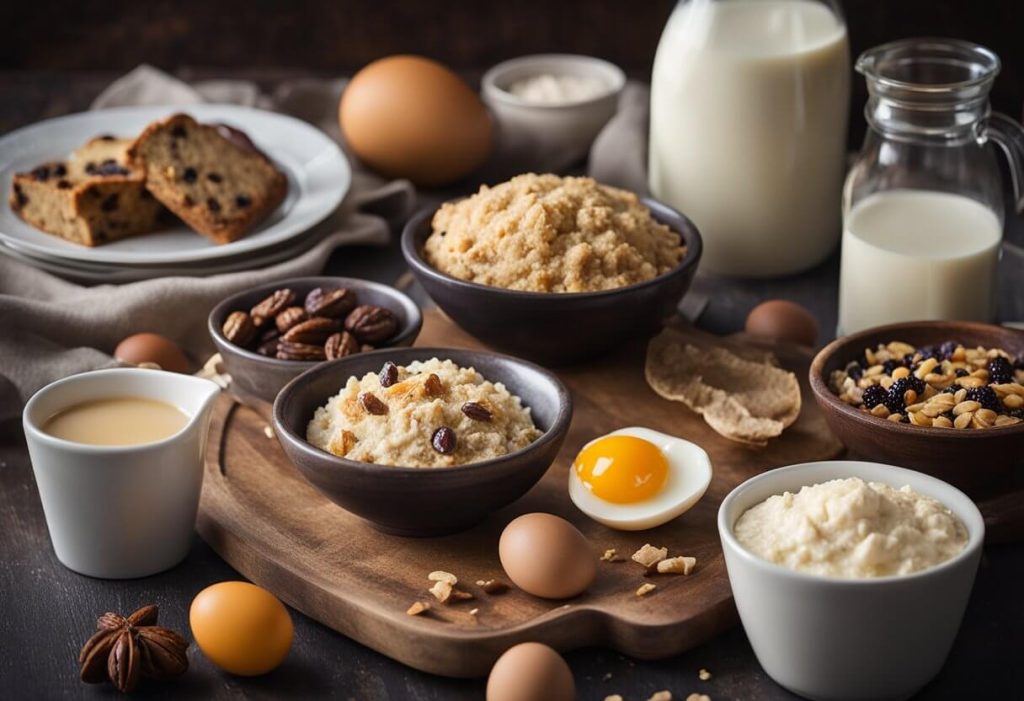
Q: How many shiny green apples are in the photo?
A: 0